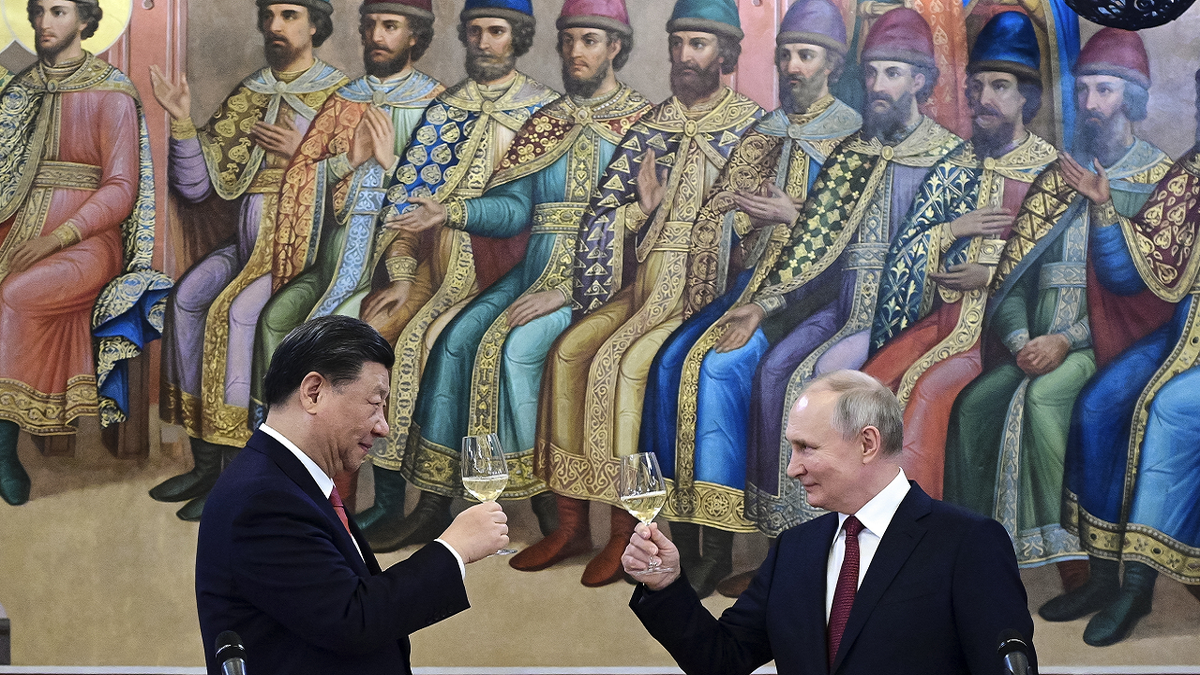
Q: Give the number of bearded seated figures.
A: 10